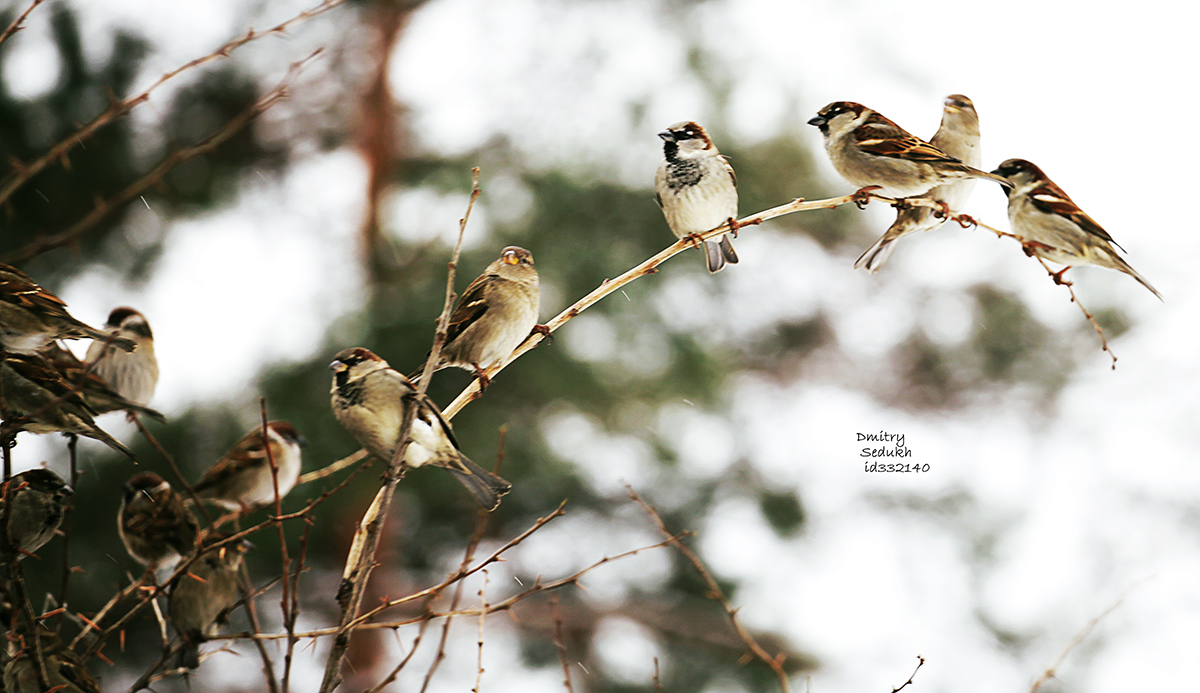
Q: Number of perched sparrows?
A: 15